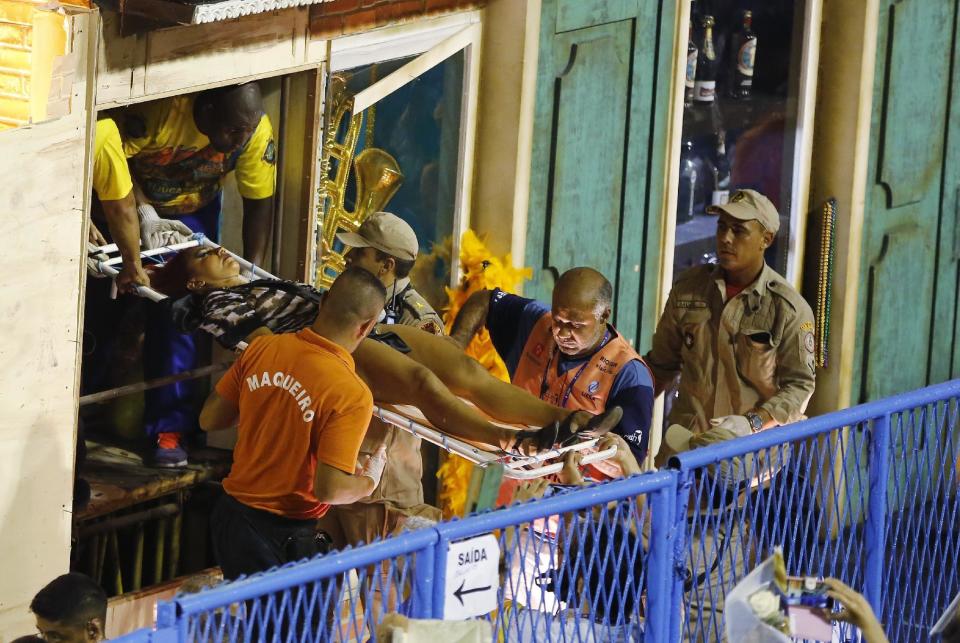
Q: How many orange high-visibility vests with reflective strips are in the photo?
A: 1